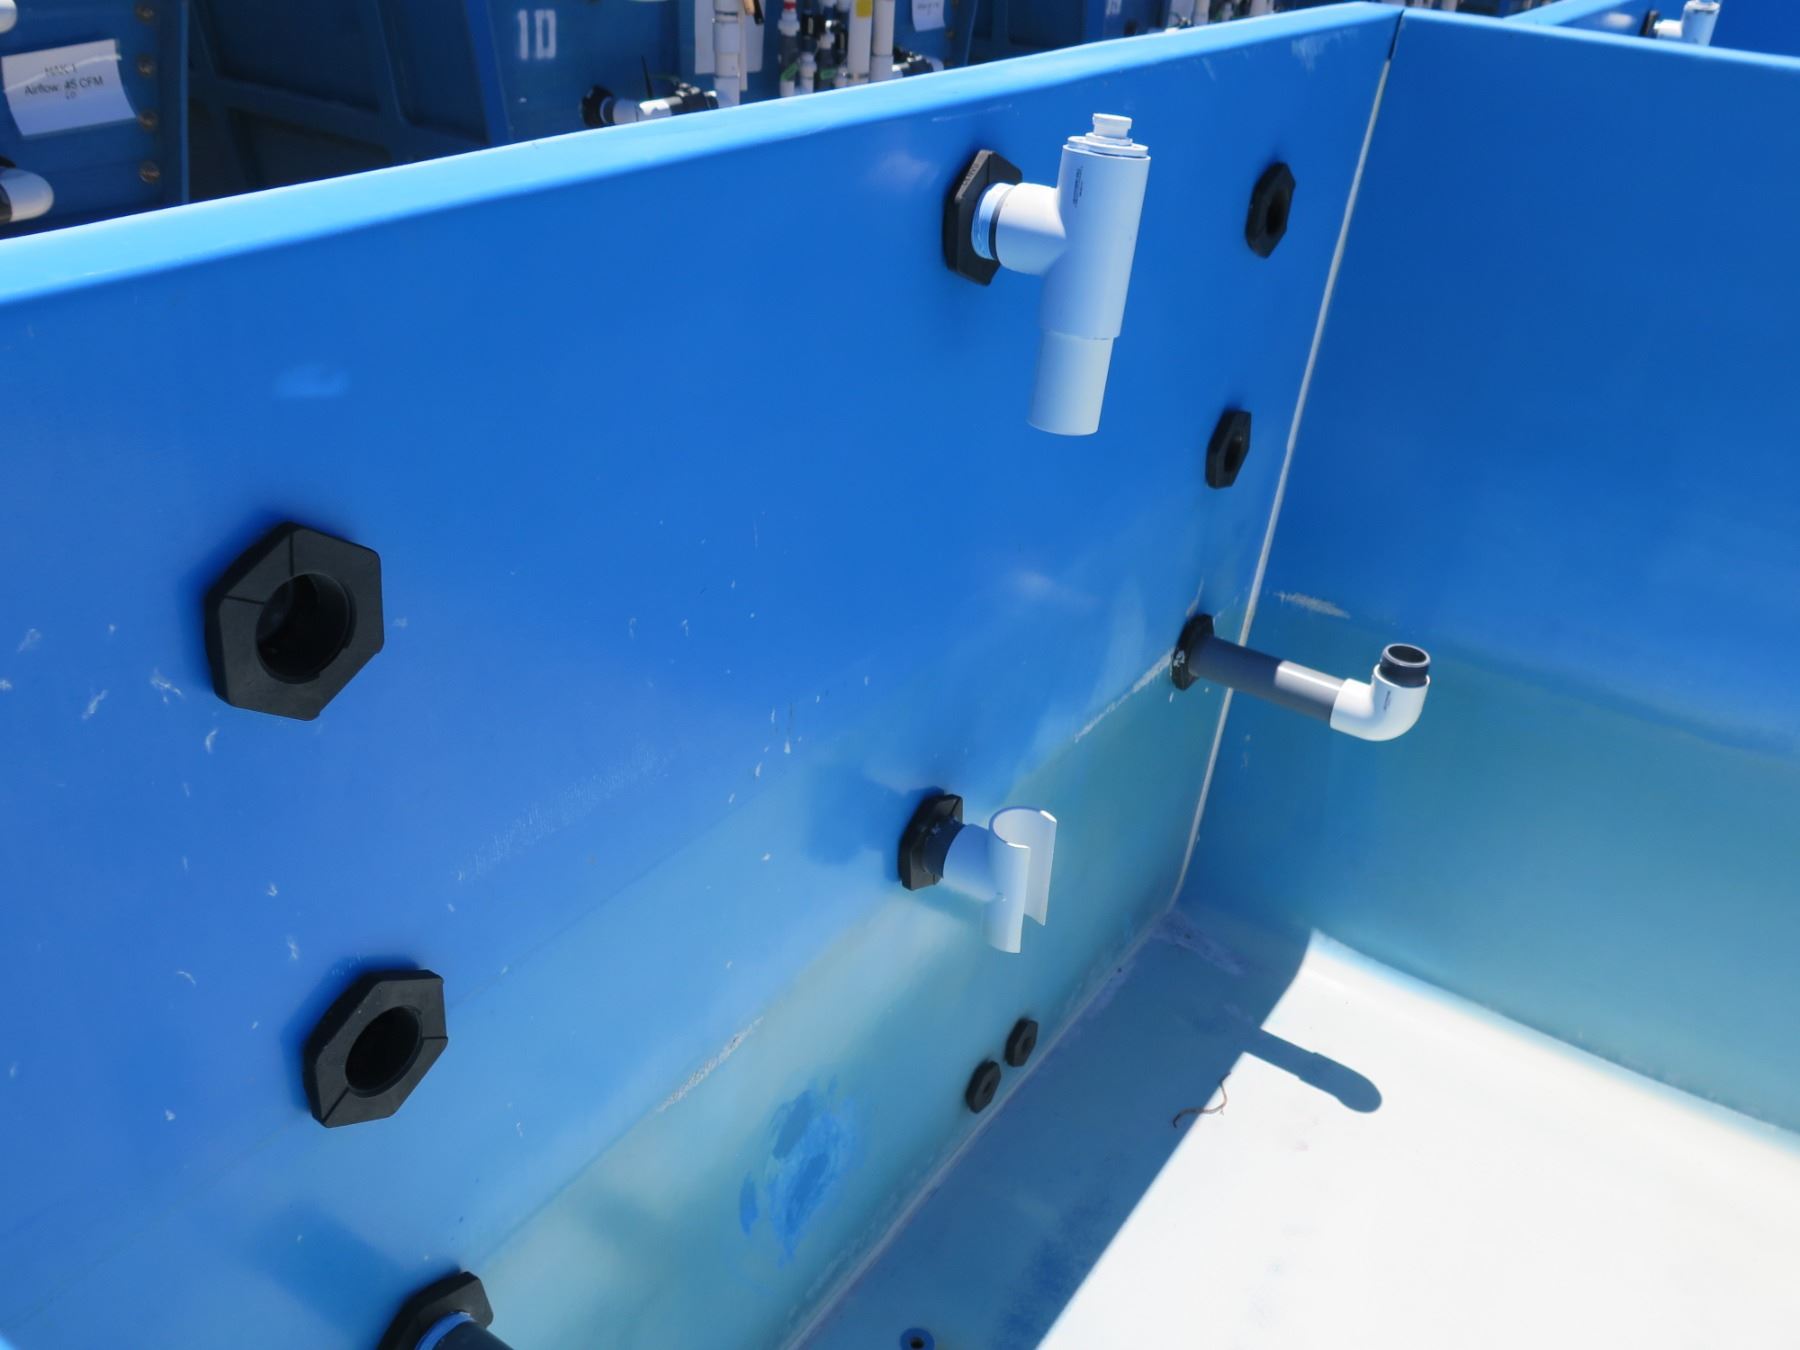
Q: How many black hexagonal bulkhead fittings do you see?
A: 10